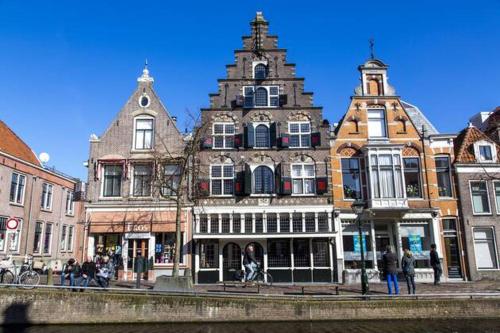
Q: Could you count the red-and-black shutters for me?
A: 8